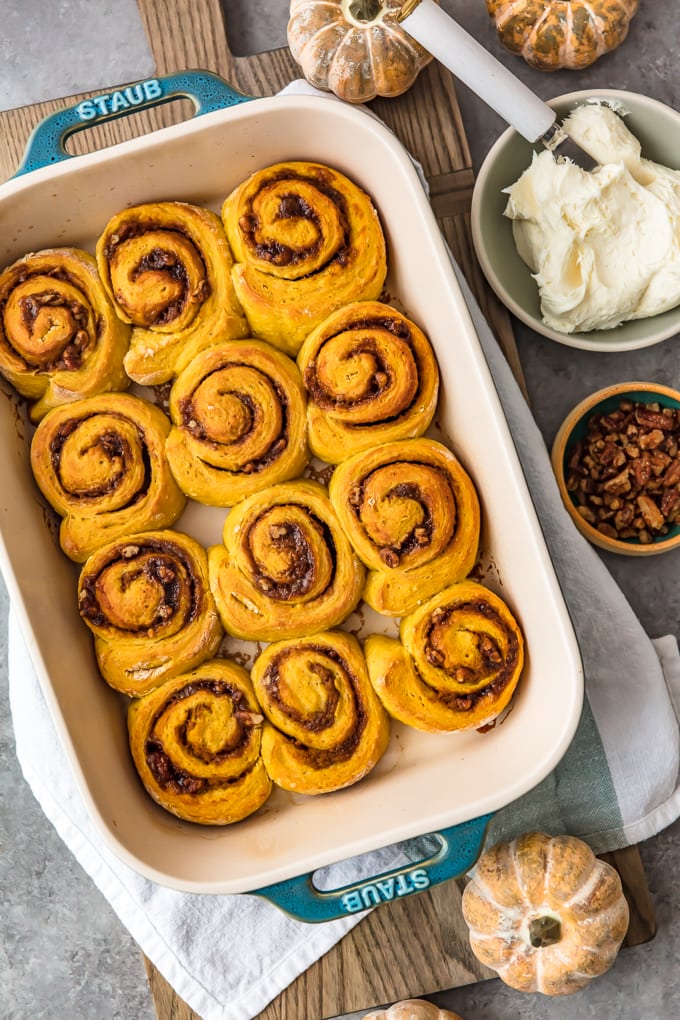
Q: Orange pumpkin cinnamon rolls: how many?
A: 12